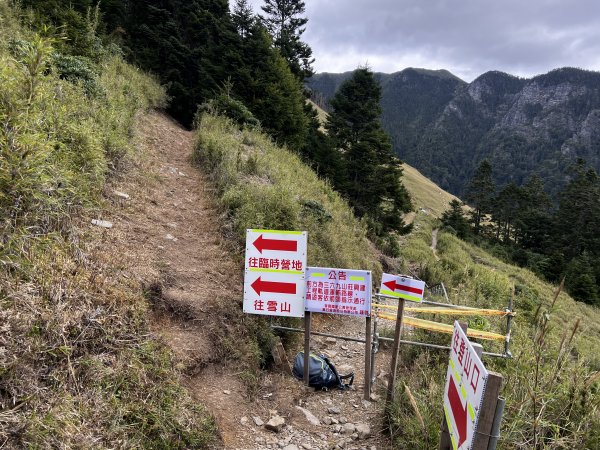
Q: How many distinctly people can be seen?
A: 0